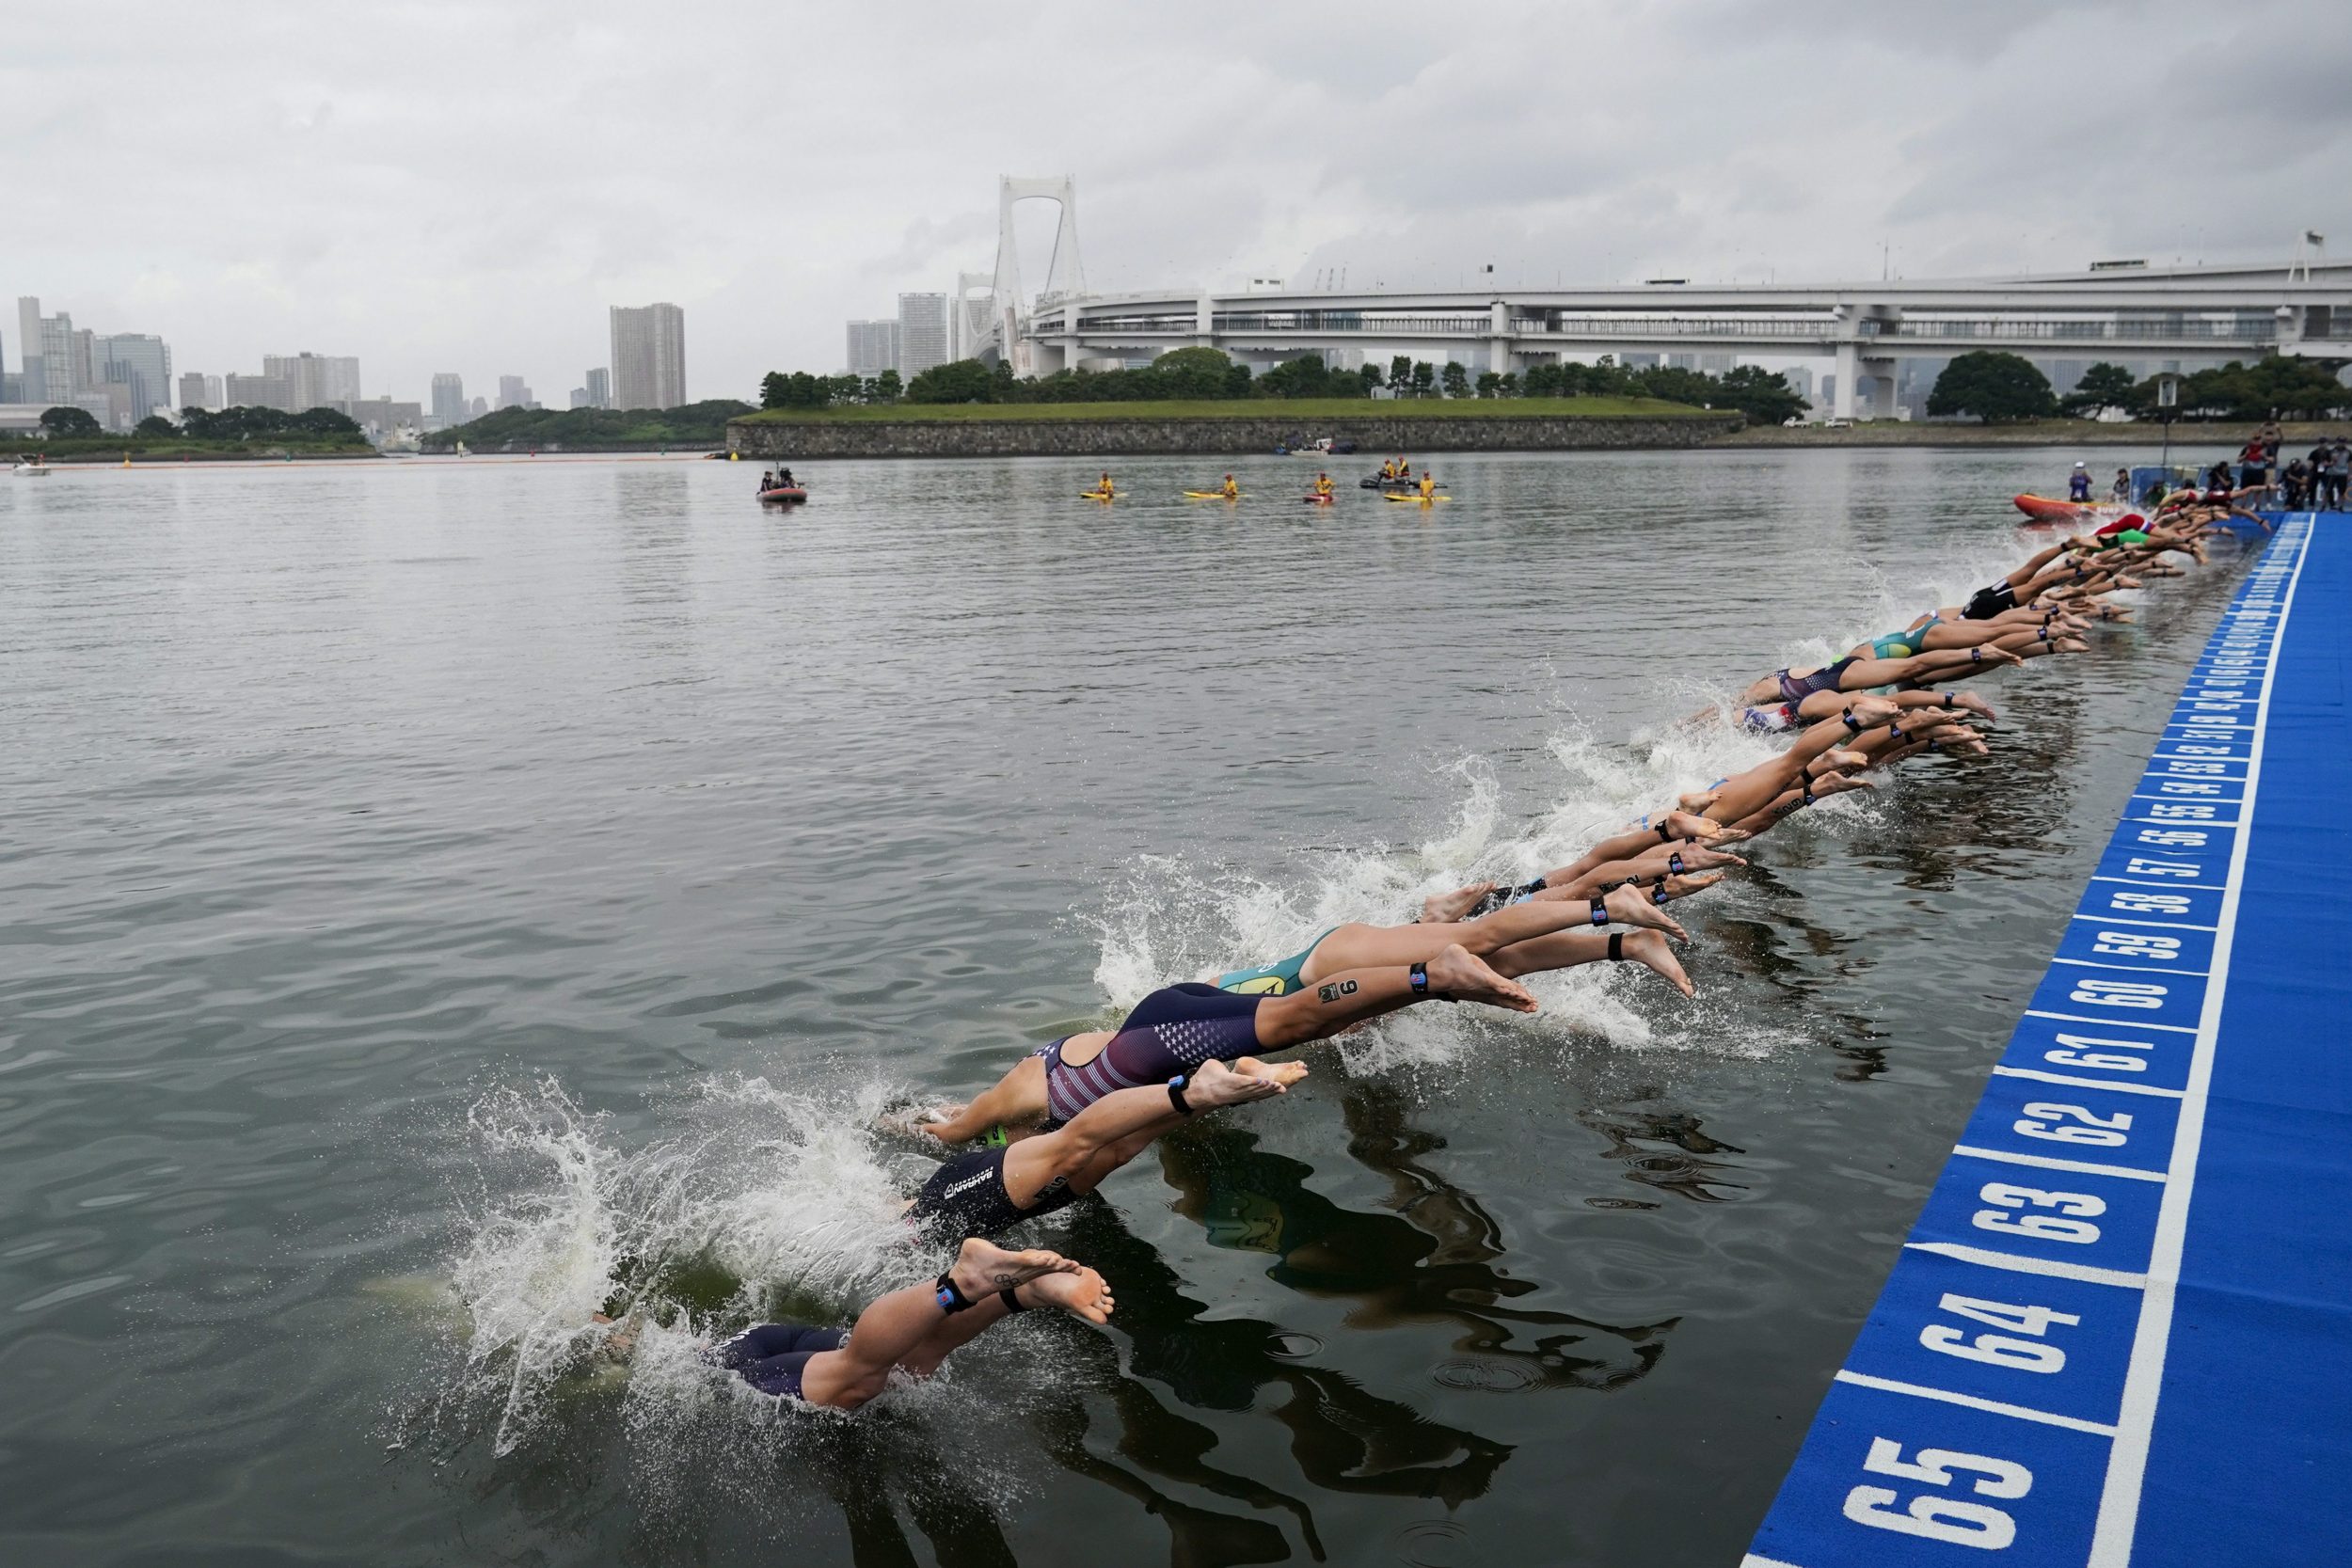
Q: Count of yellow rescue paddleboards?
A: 3